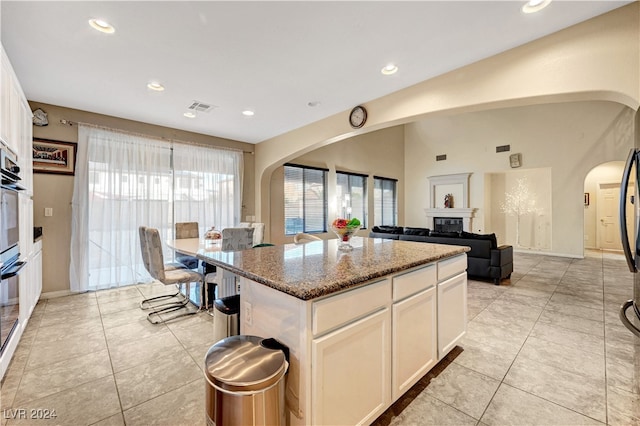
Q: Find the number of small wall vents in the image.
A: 2